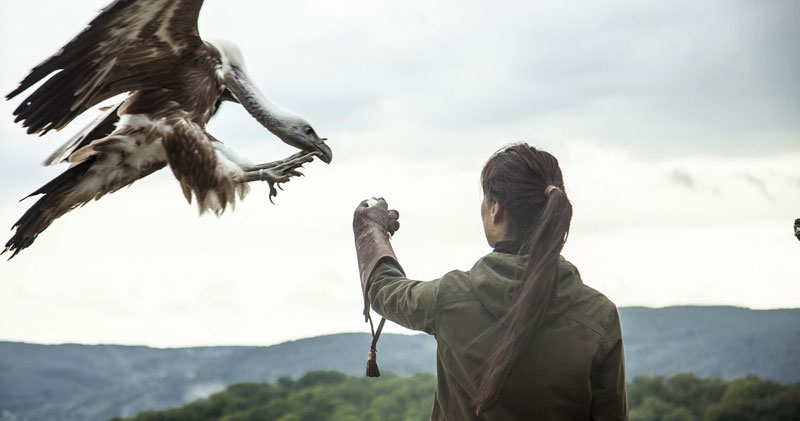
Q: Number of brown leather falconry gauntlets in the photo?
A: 1